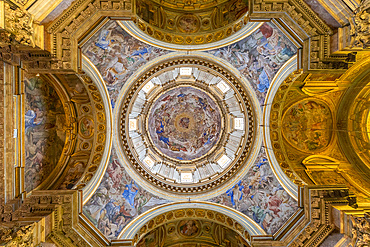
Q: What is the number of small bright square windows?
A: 8